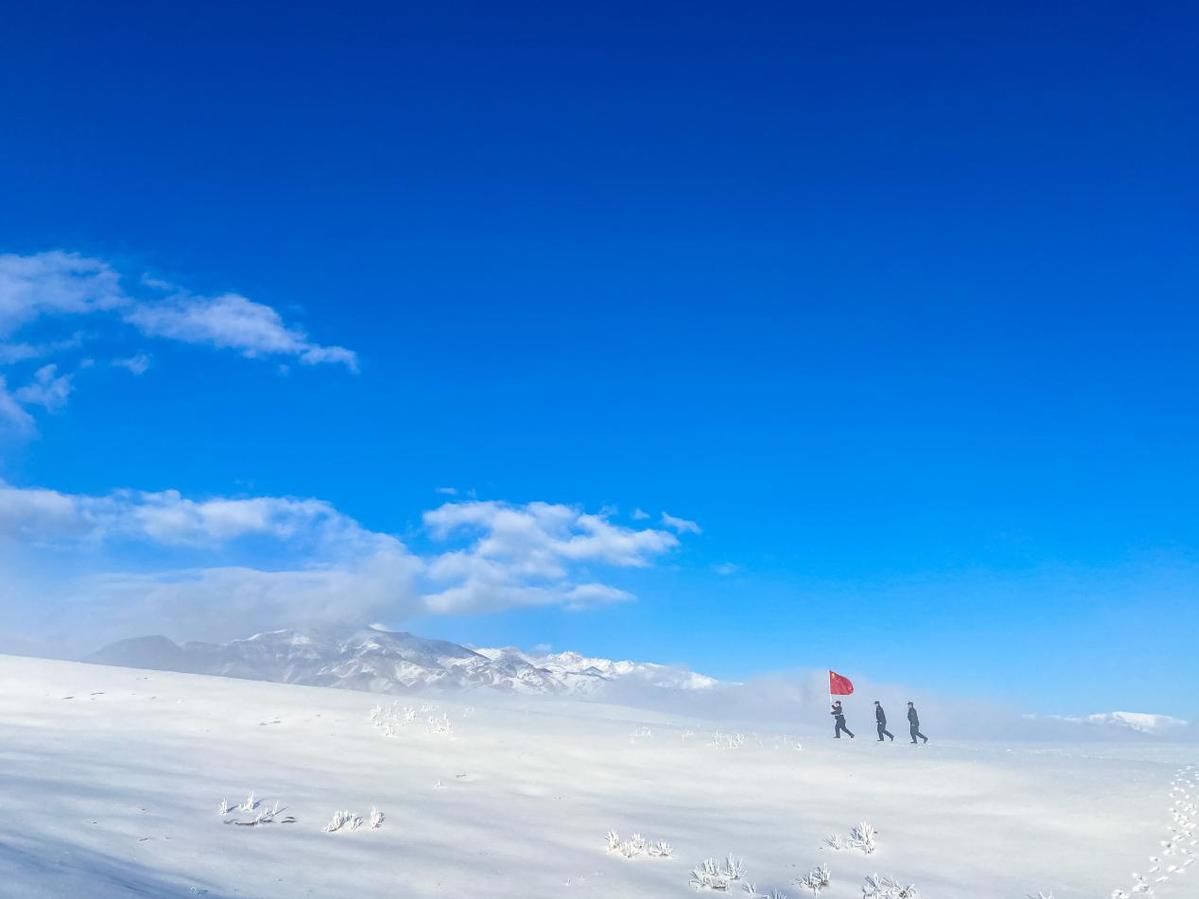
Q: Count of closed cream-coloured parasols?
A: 0